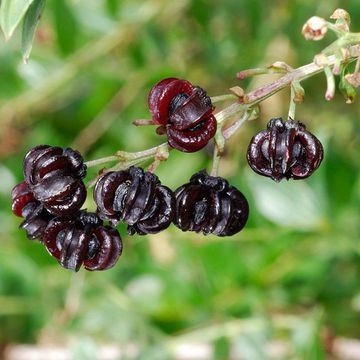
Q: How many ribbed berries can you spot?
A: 7